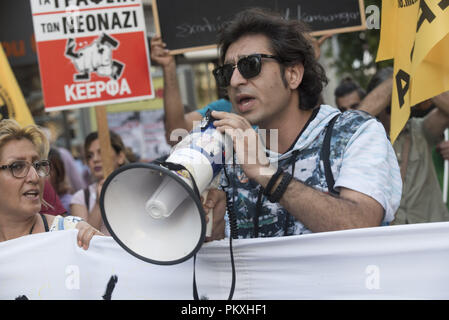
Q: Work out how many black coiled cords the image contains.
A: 1